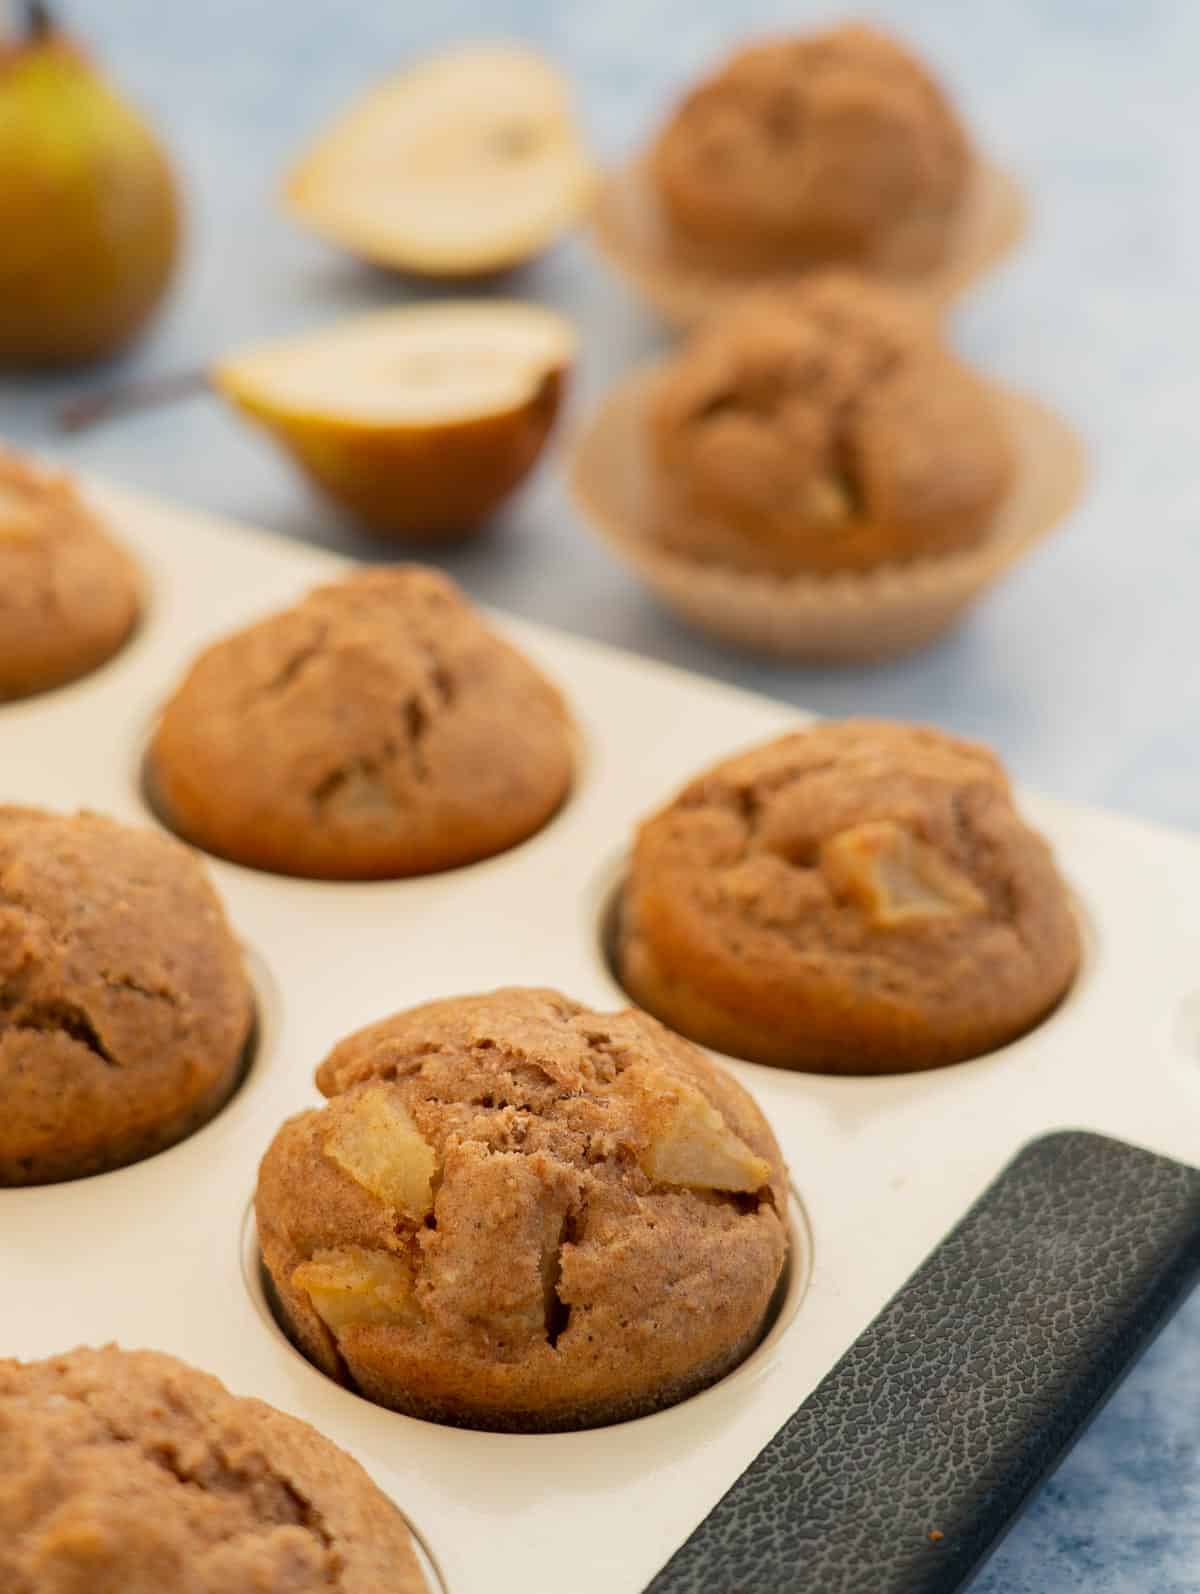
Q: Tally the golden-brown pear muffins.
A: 8